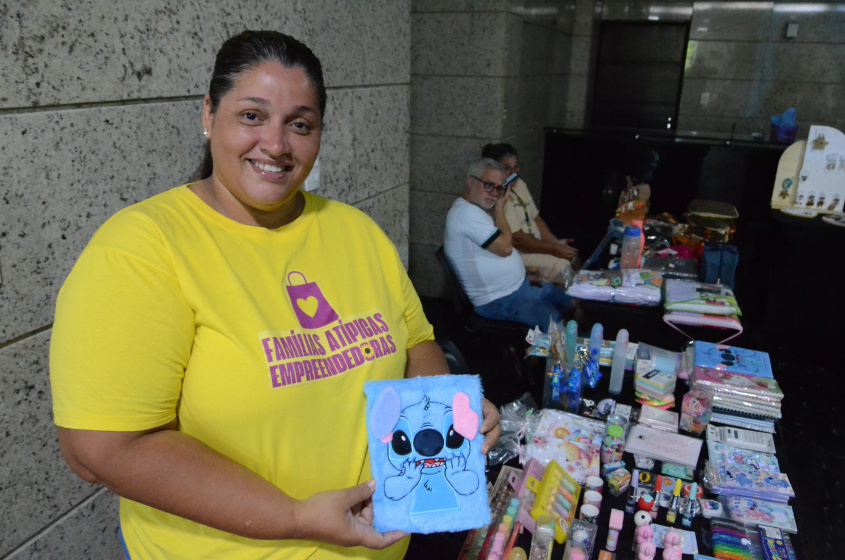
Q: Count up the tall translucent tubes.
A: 3